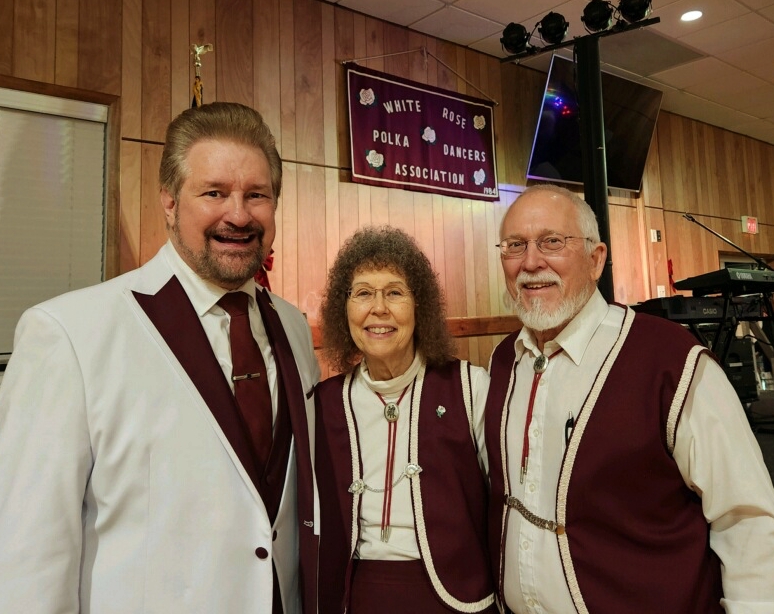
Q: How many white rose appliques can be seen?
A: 5